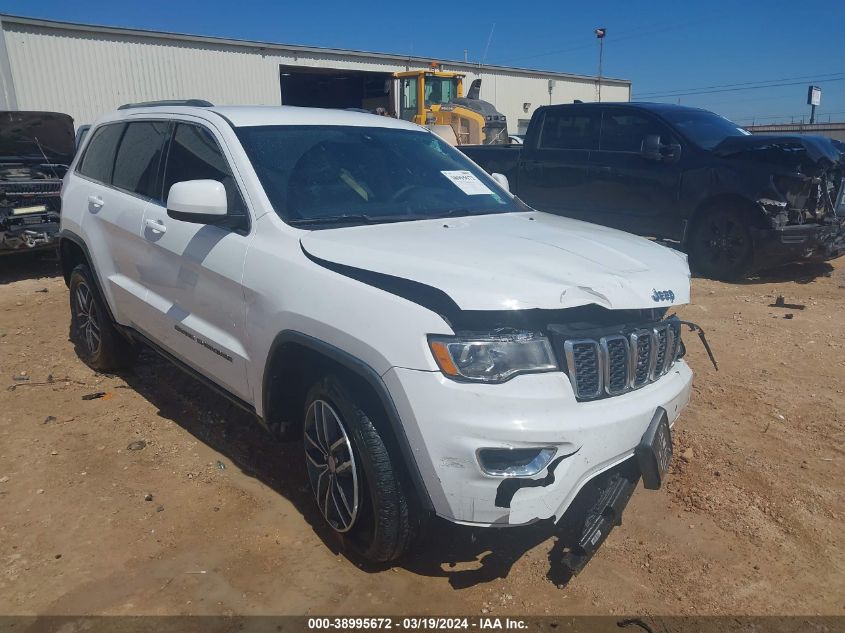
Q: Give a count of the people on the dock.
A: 0